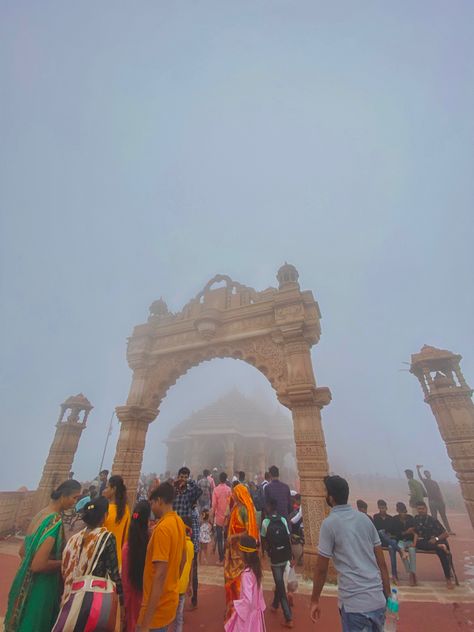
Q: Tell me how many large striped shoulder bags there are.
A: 1